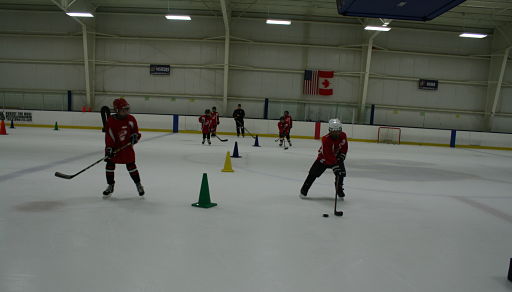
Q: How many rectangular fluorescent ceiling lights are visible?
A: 5